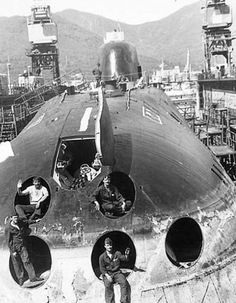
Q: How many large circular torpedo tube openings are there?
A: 5